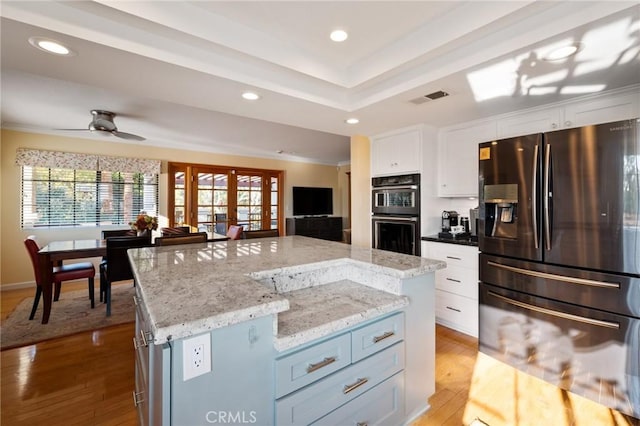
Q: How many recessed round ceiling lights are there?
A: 5